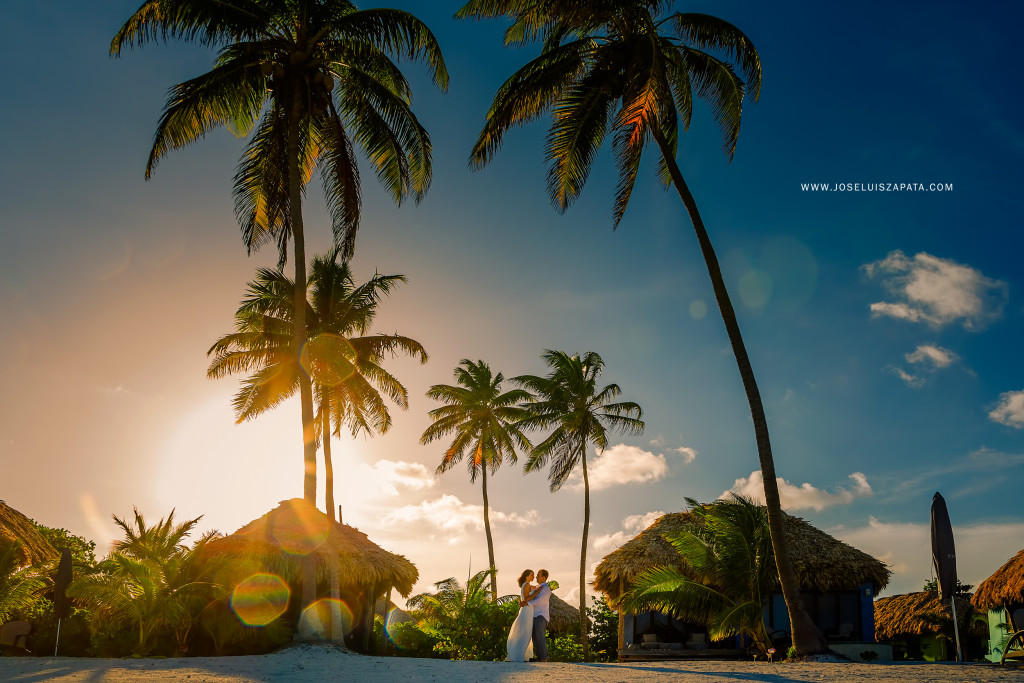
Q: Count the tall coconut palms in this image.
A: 5